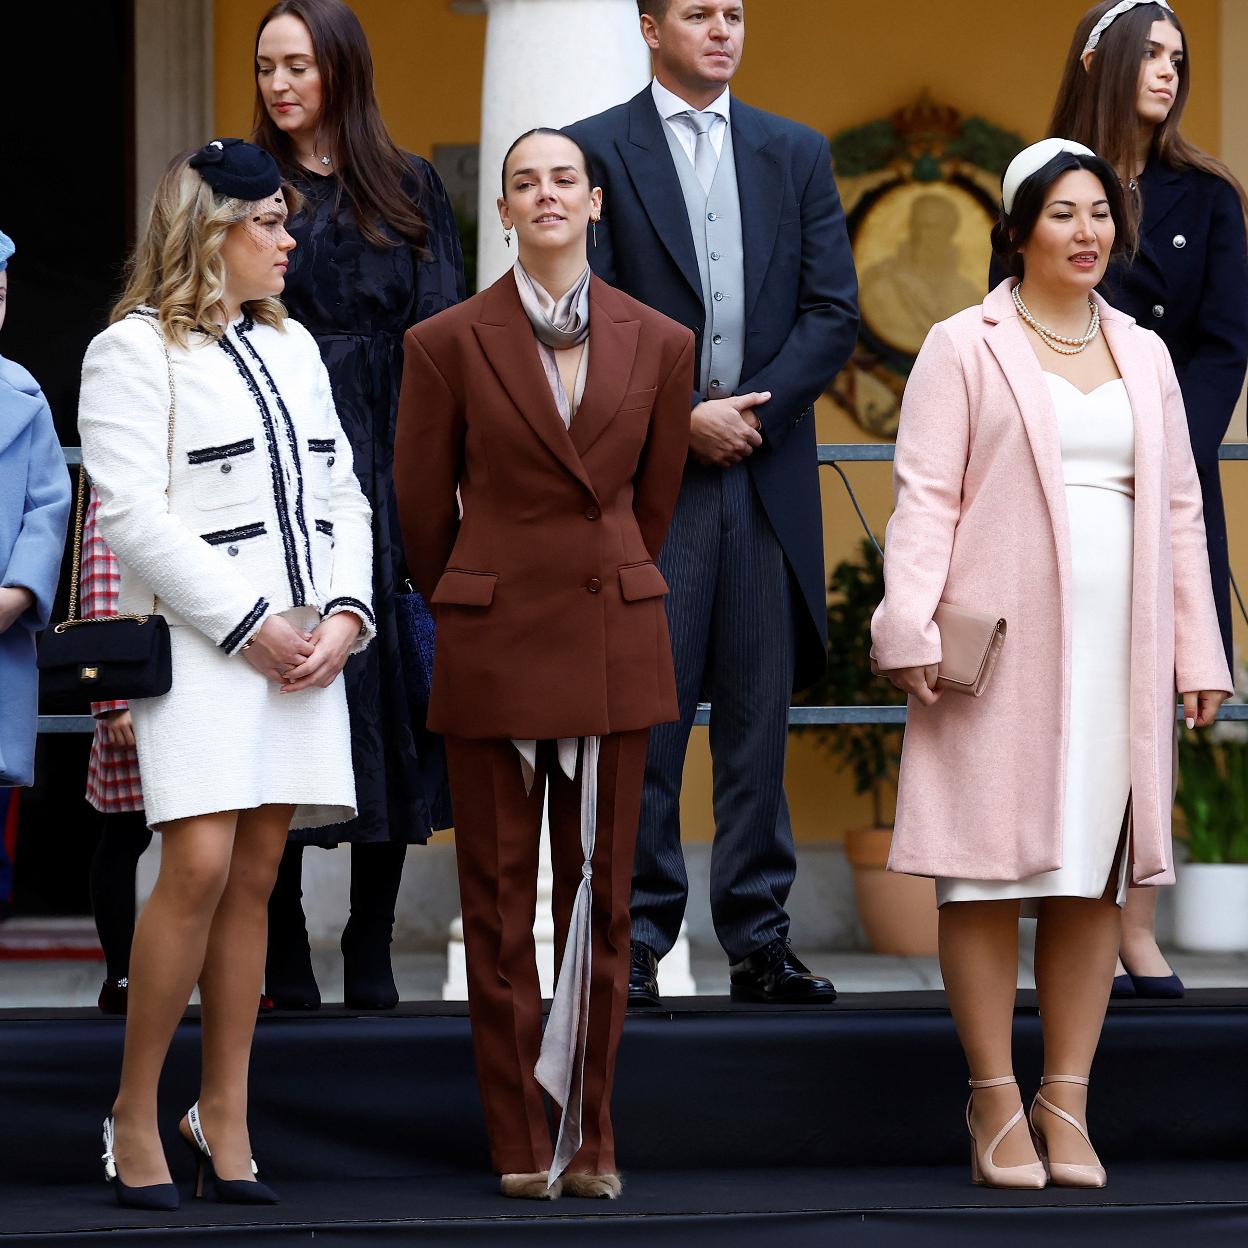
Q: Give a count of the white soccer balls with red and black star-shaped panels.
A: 0